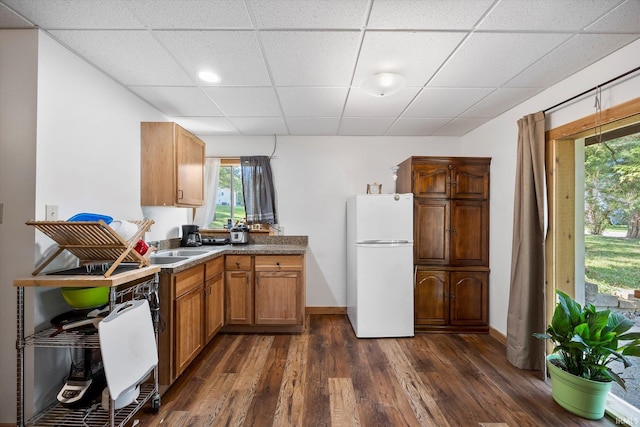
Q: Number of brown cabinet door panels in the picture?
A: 11